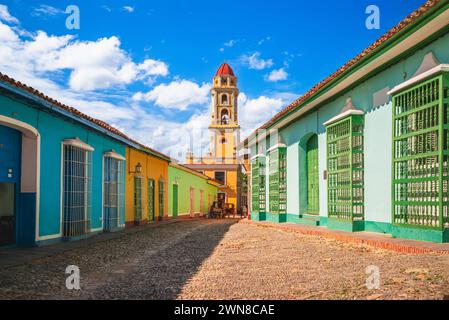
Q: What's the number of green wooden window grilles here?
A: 4